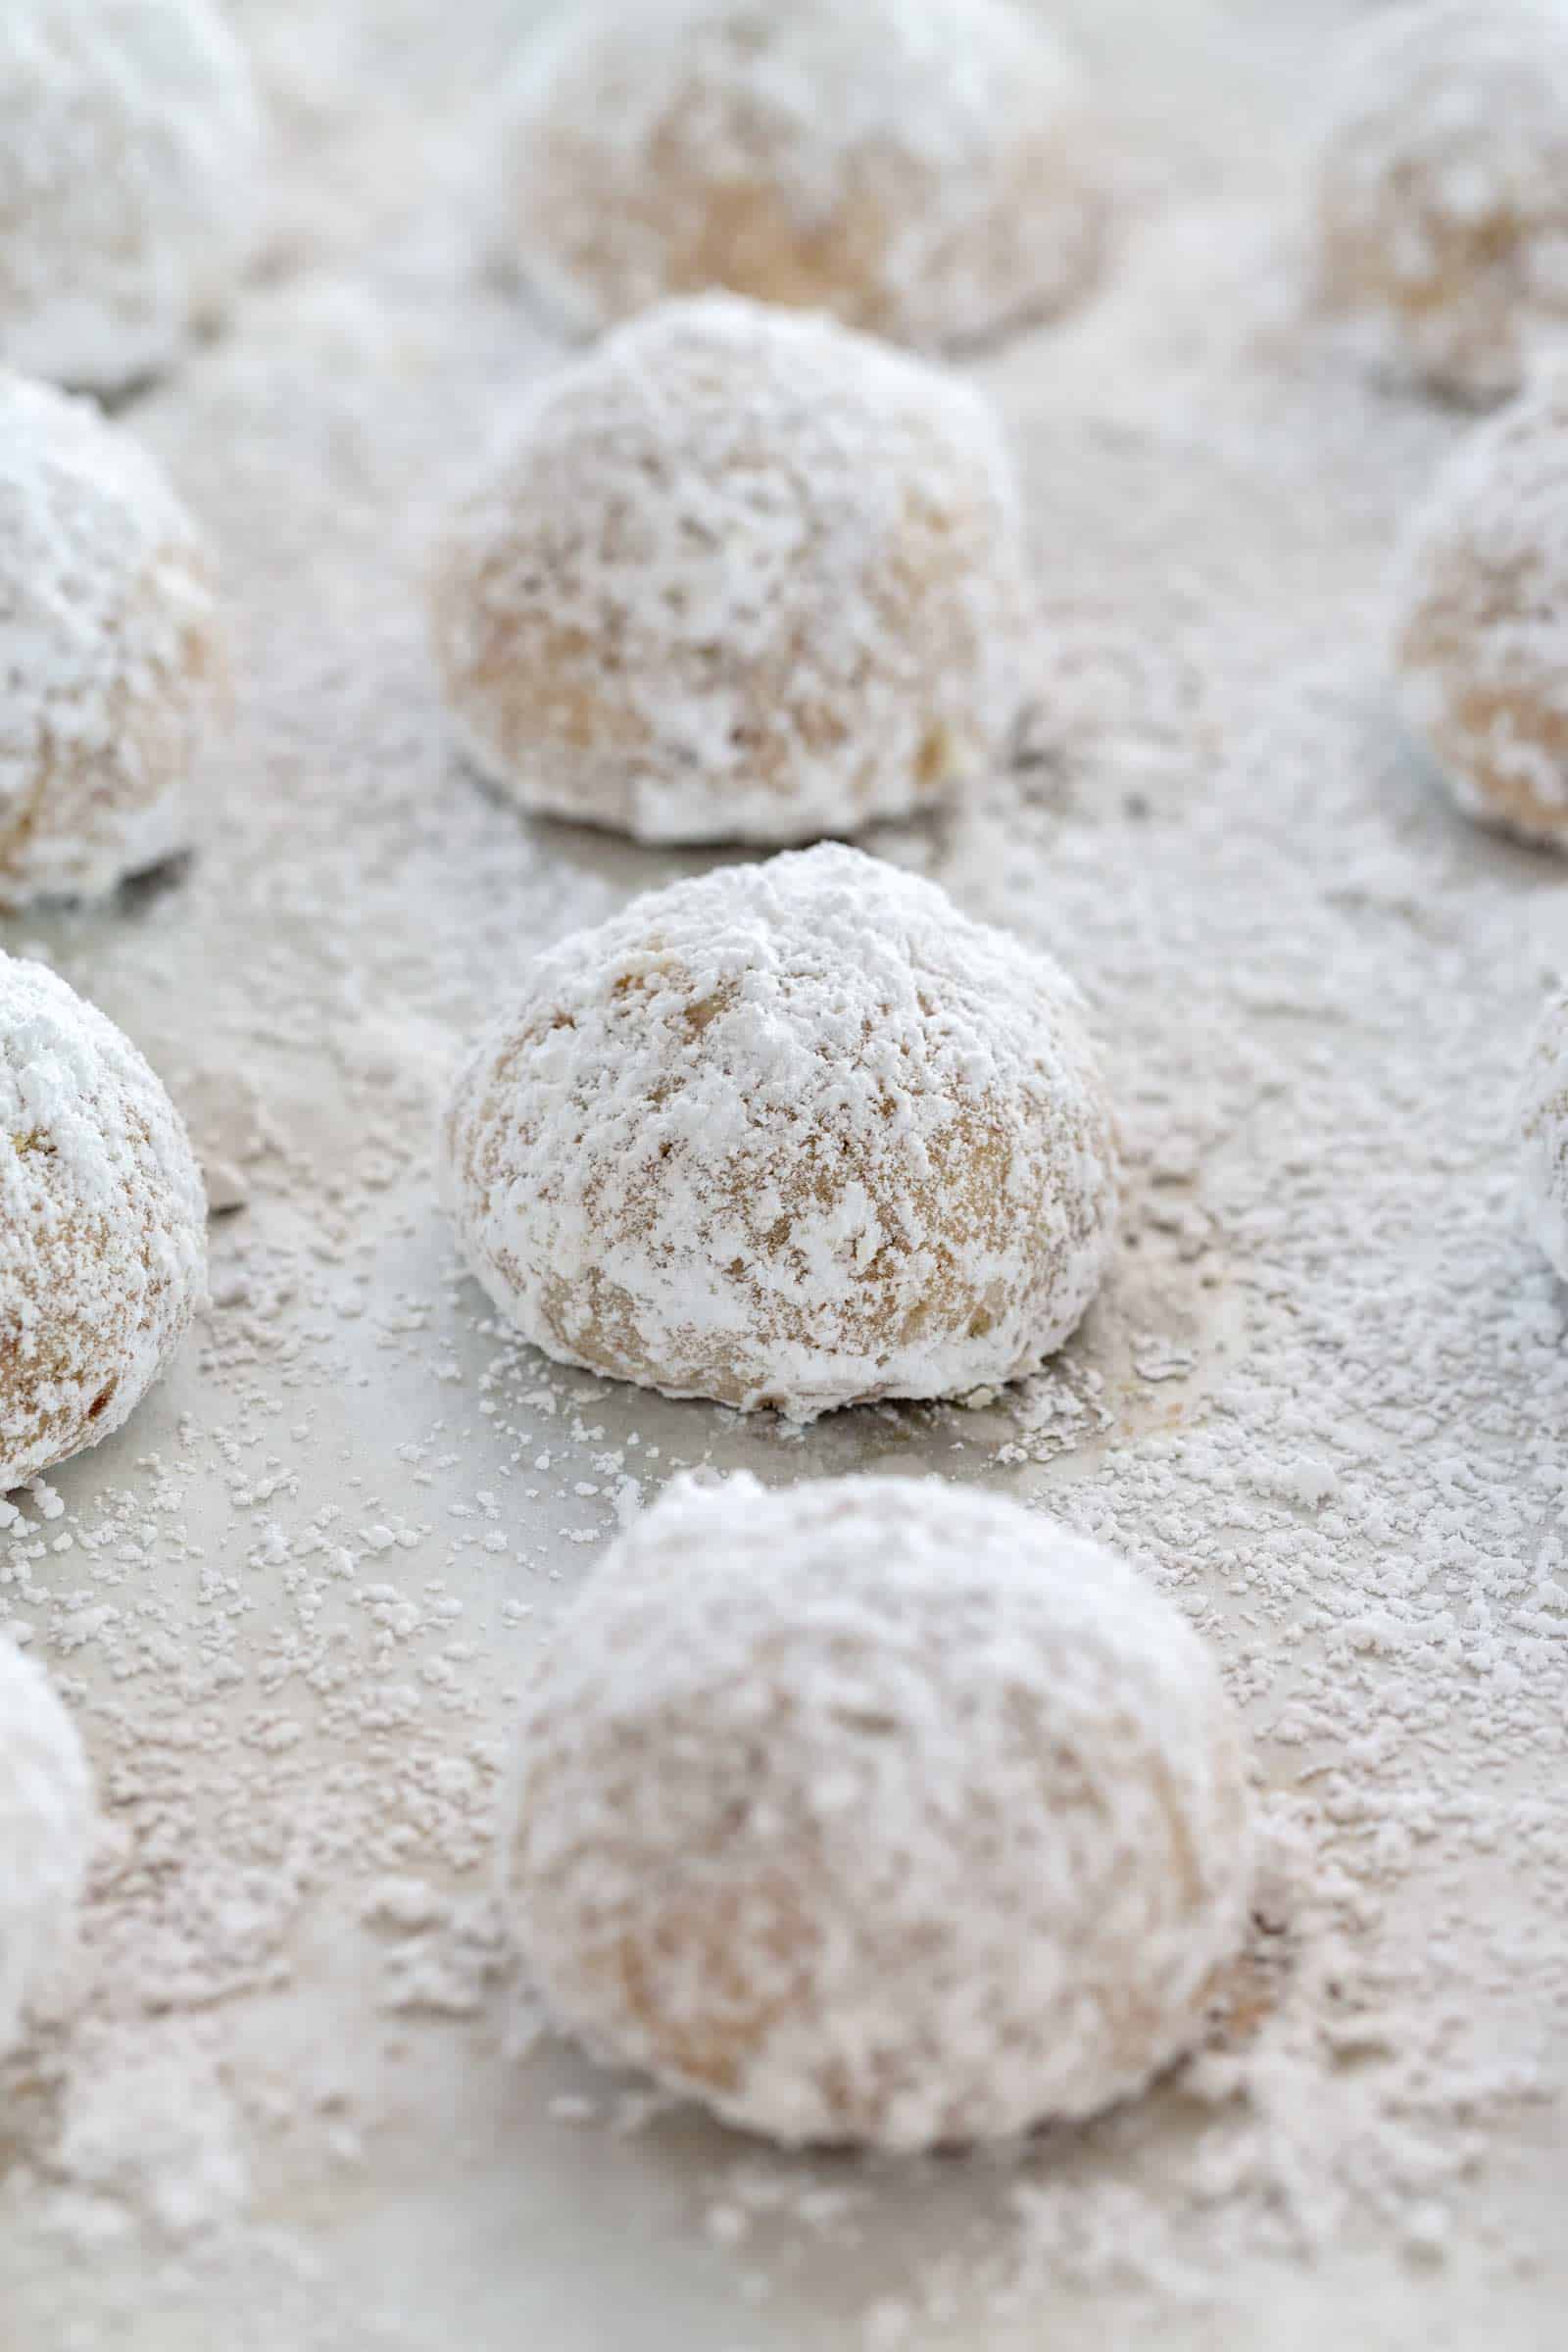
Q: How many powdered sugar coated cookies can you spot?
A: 11